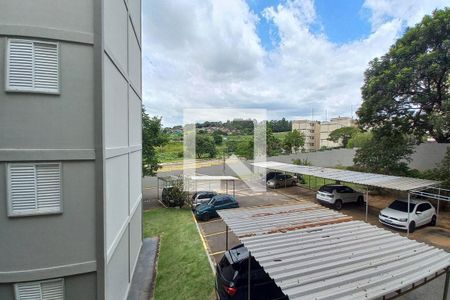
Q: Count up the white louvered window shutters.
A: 3